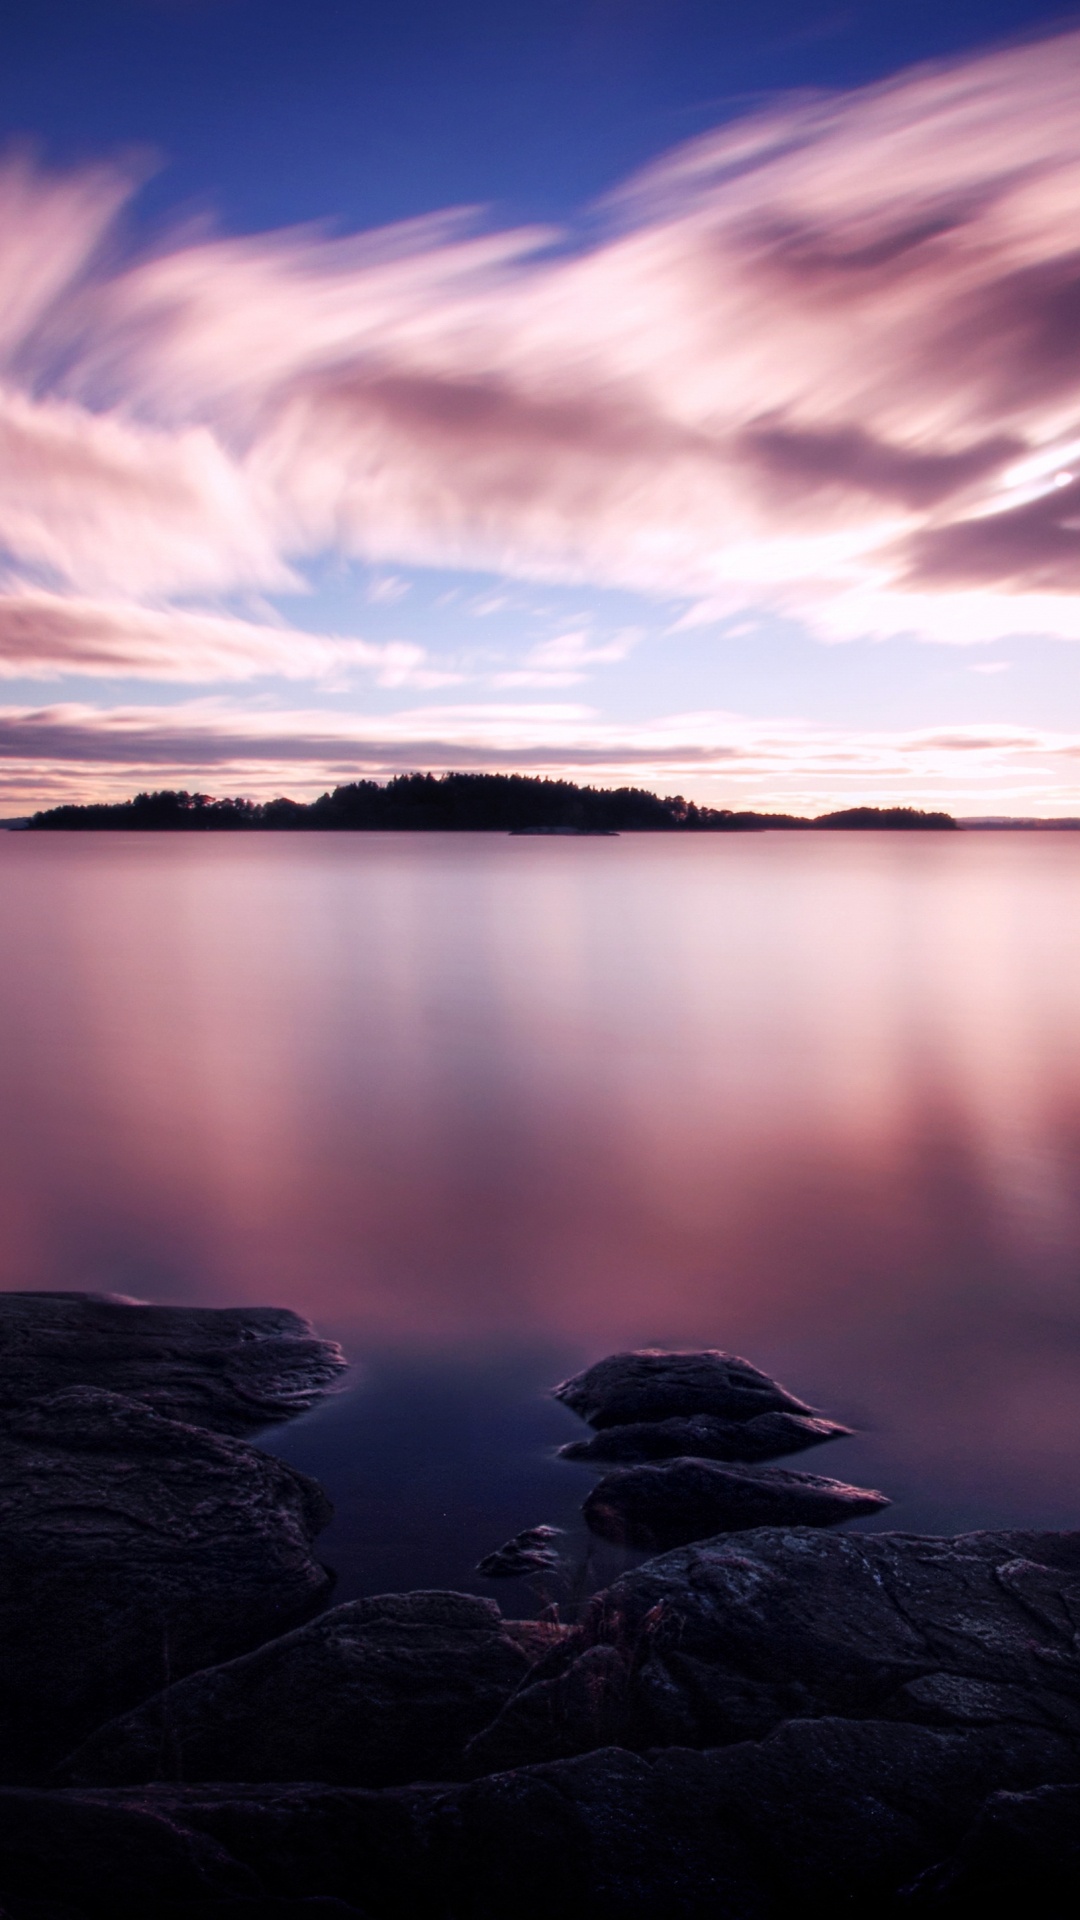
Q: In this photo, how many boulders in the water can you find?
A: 4